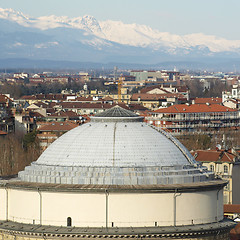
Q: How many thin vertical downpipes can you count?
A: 5